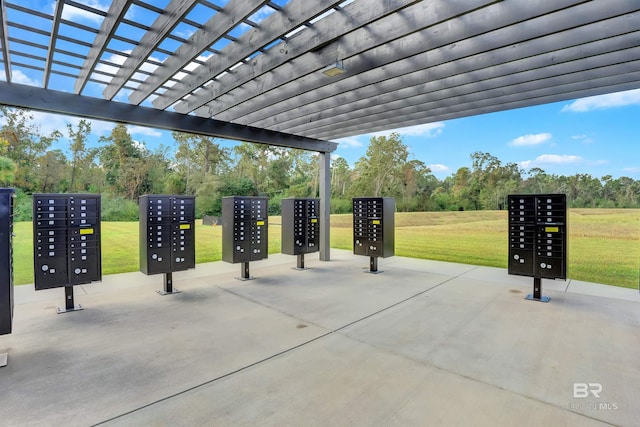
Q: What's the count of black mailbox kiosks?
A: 7